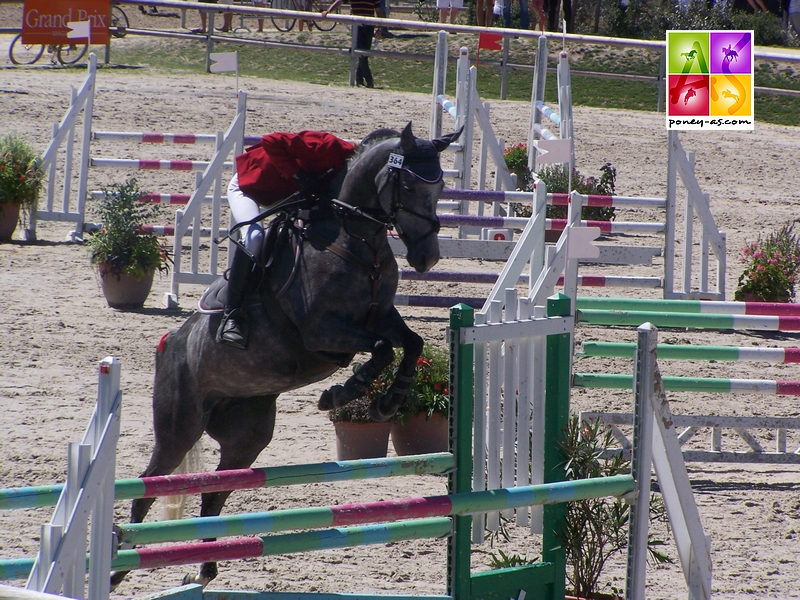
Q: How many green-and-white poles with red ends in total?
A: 4